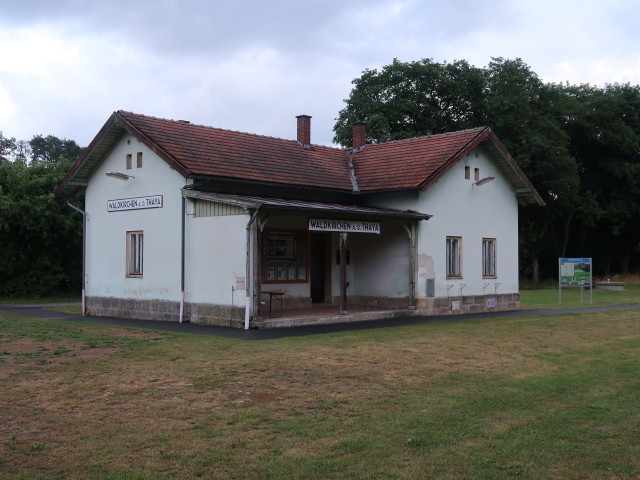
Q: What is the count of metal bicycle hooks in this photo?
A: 4